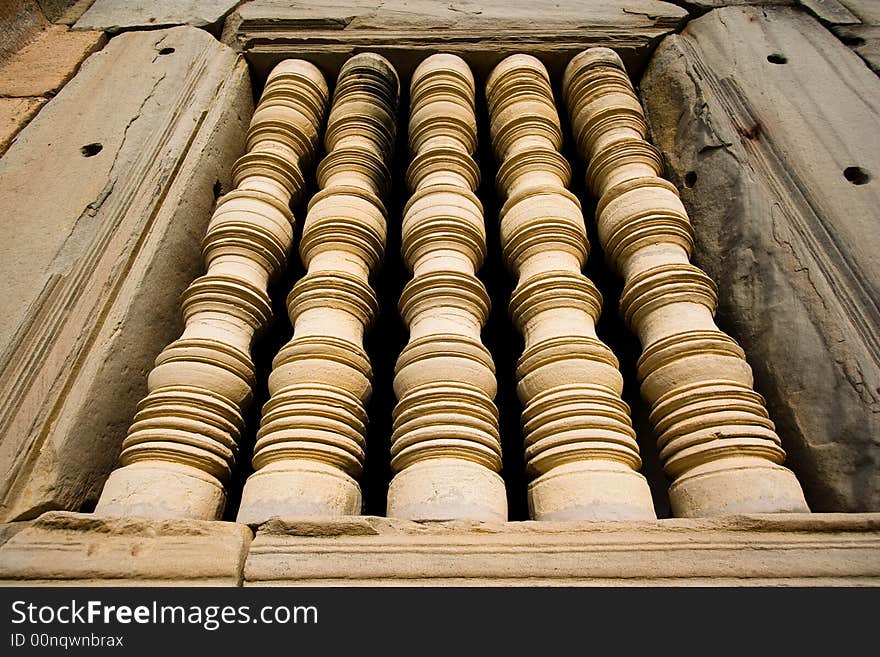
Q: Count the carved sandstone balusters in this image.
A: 5